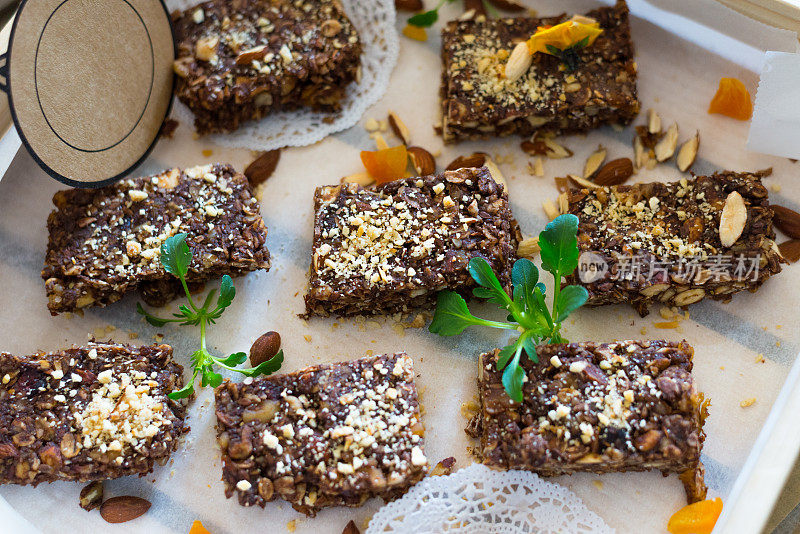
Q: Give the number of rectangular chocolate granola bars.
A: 8